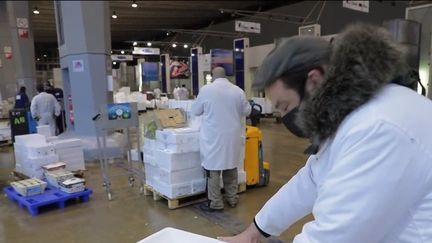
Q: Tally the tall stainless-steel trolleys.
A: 1